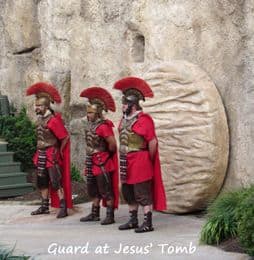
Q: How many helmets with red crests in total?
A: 3